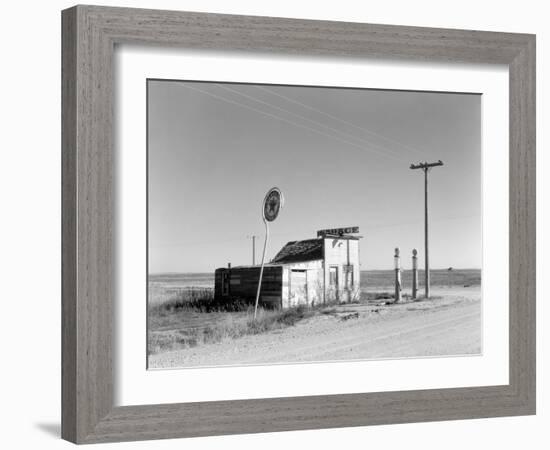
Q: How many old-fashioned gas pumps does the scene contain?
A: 2